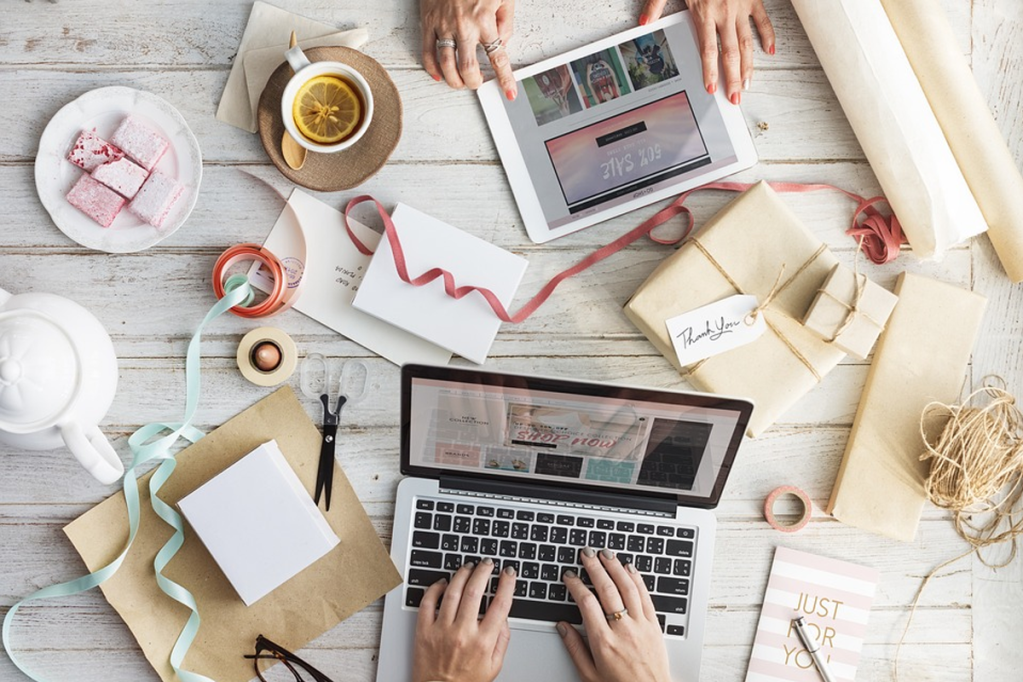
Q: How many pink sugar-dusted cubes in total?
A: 5